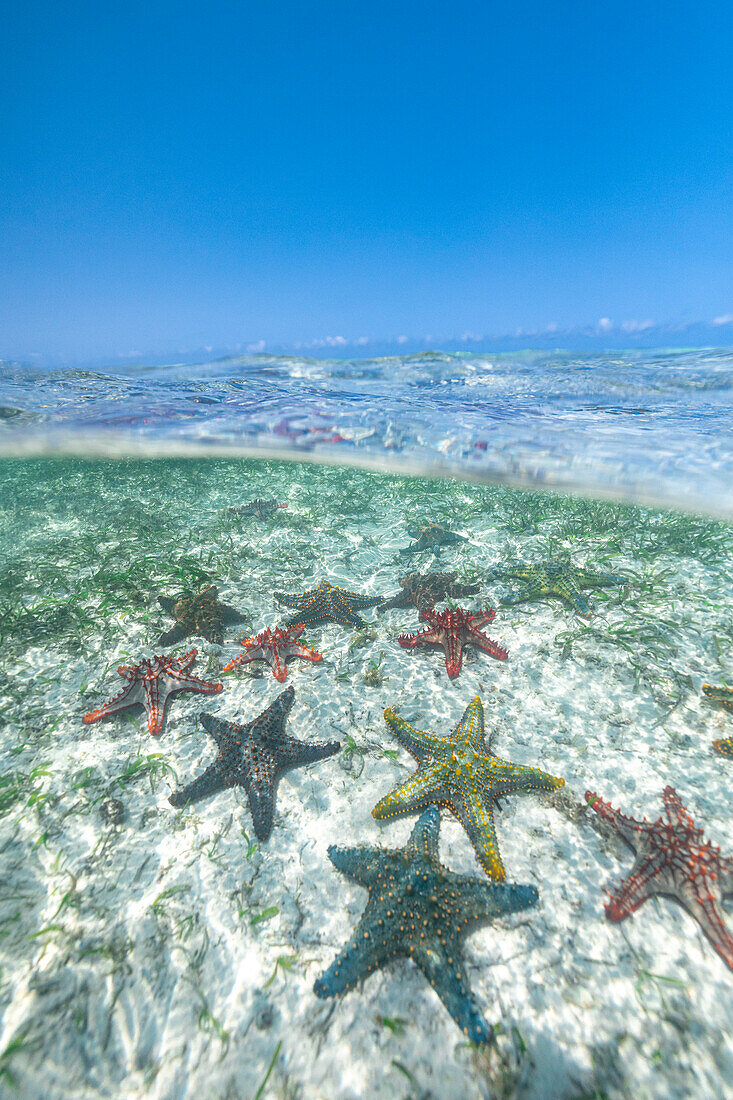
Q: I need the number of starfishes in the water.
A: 14